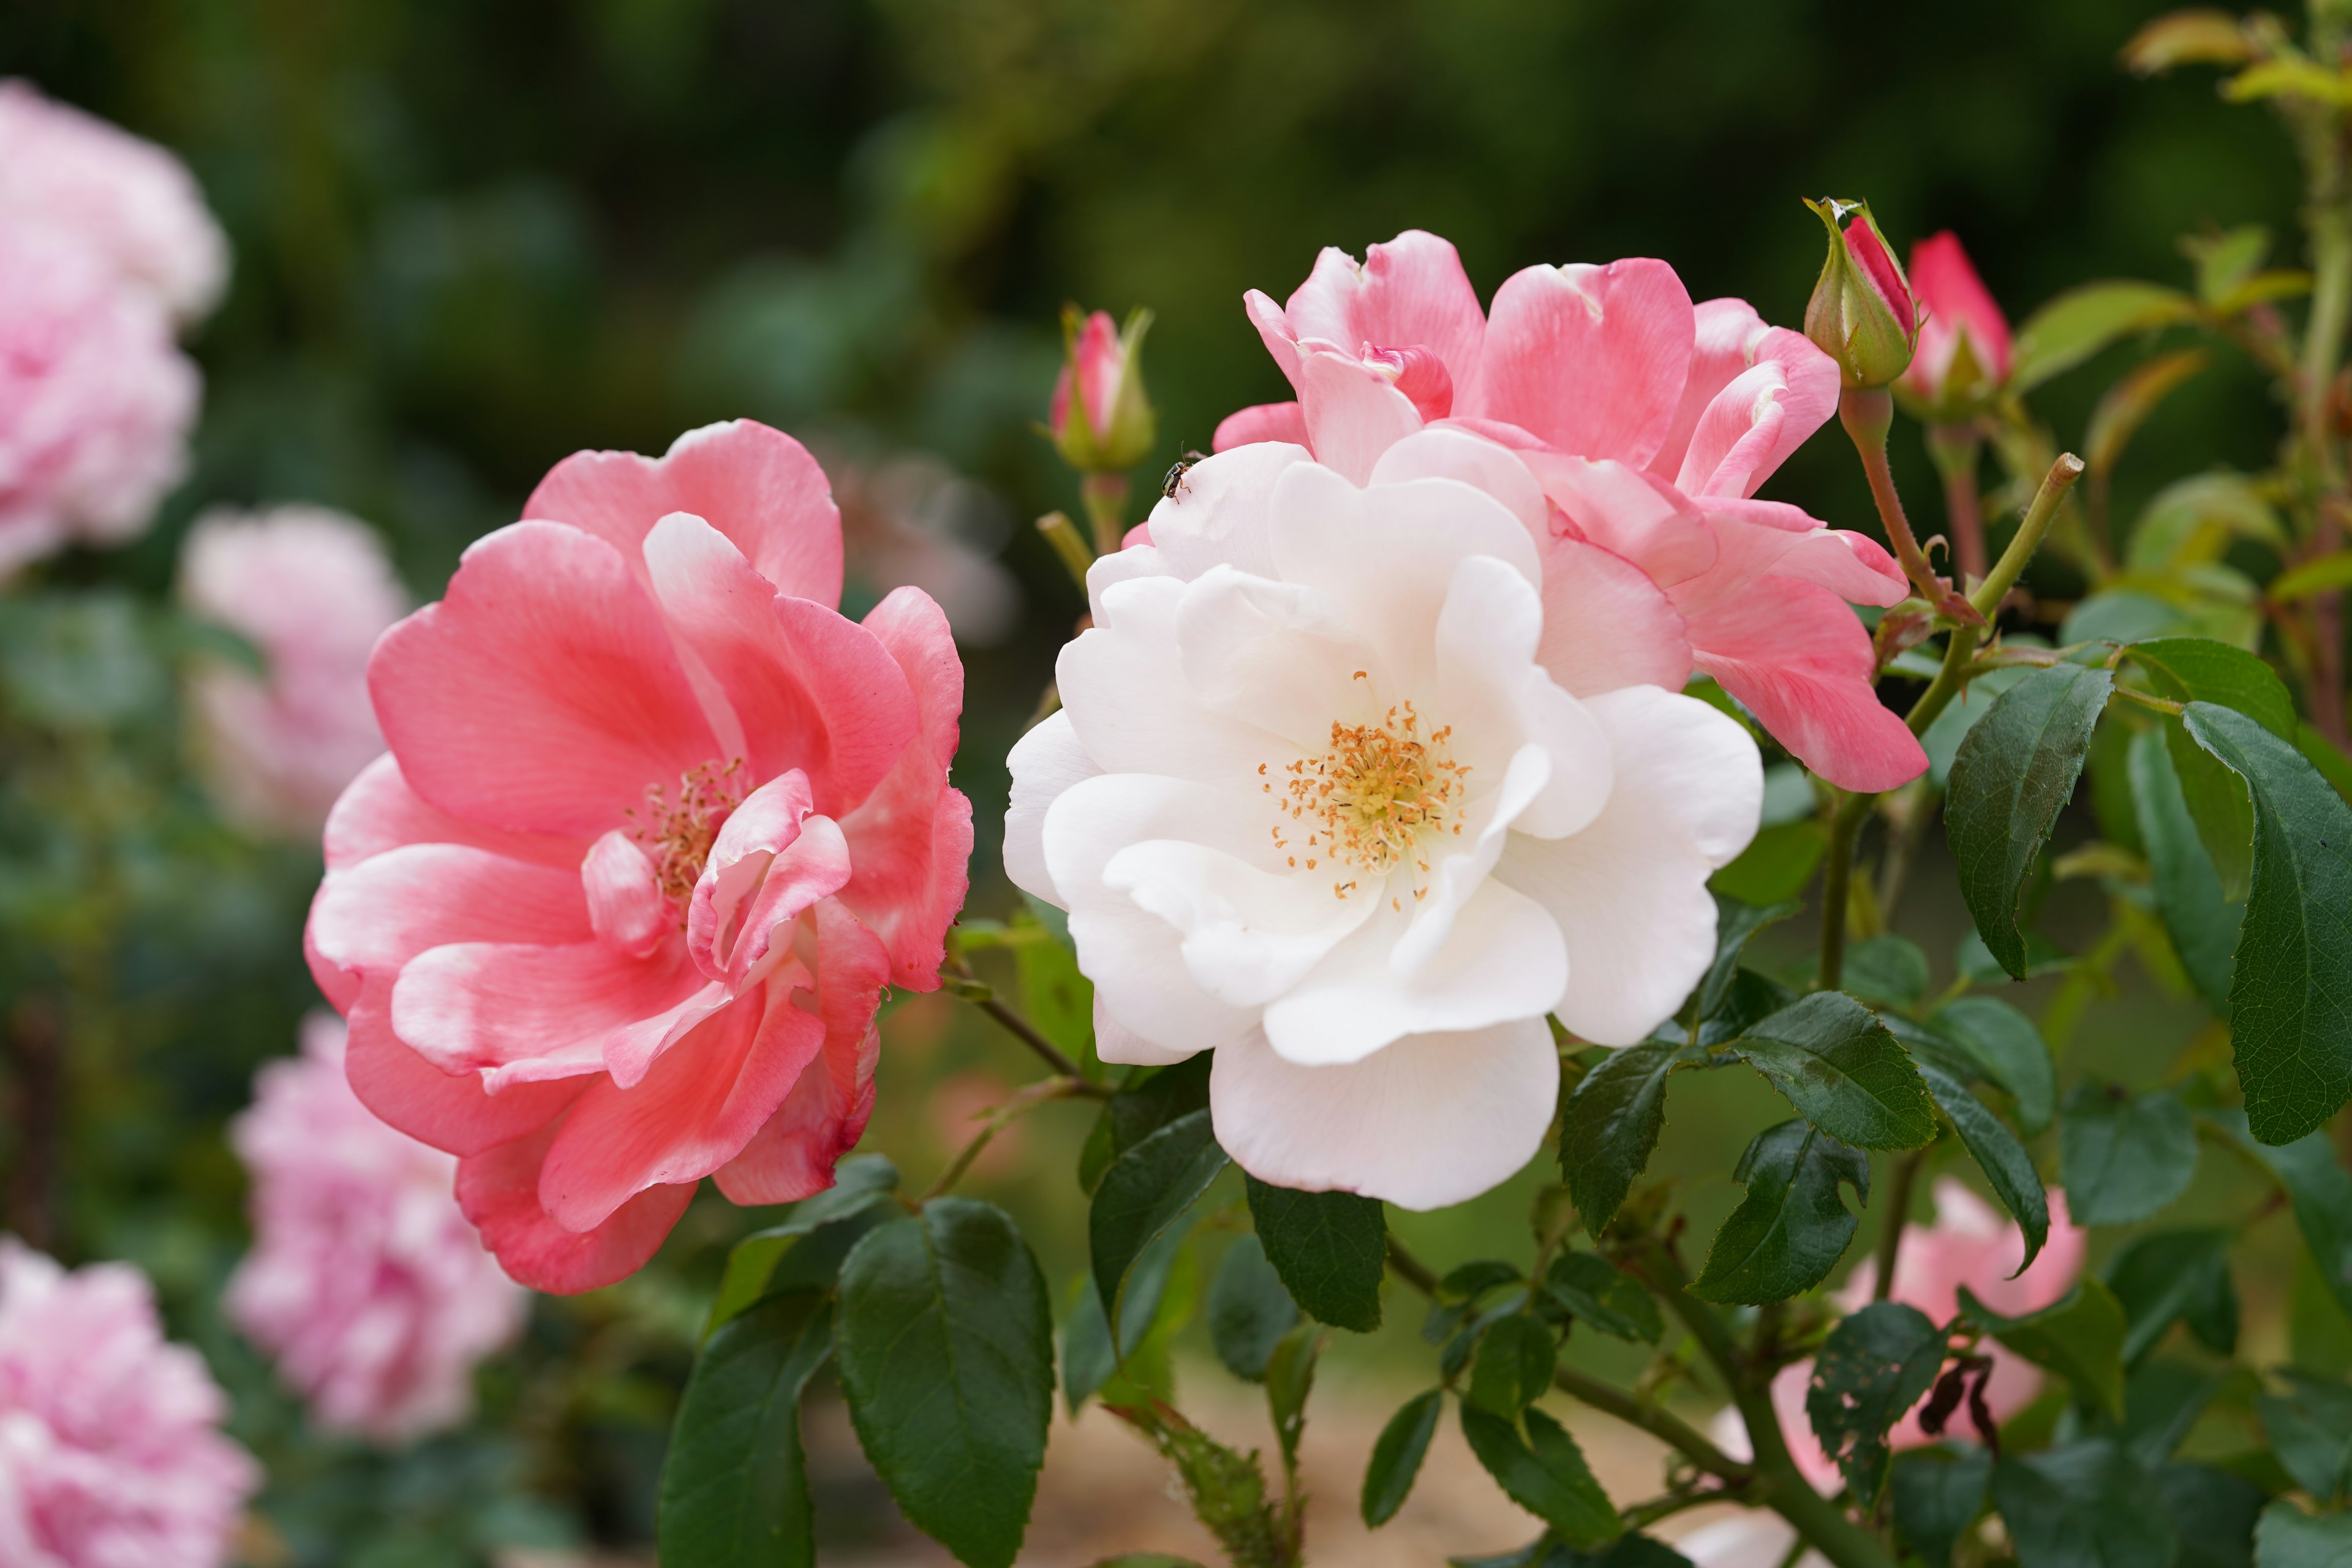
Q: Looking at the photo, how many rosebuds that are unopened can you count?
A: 3